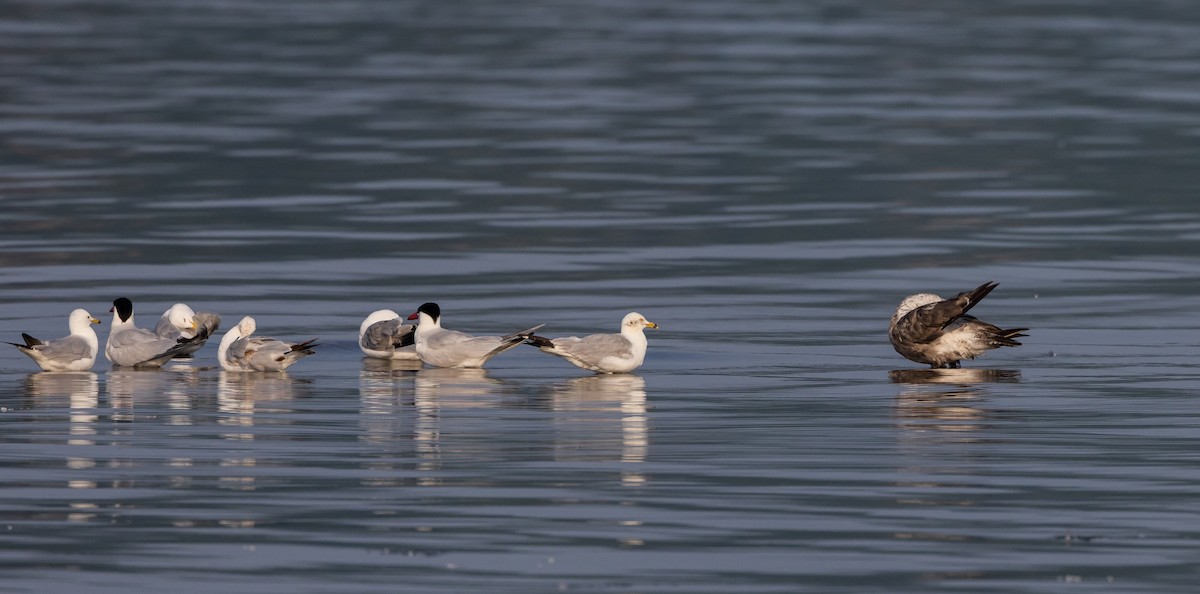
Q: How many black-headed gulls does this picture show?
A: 2